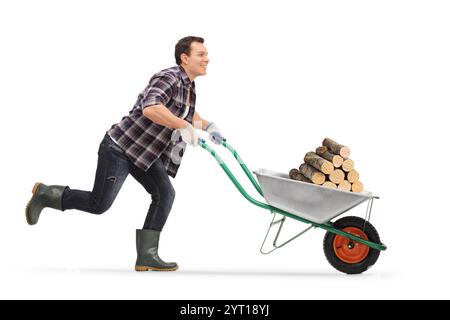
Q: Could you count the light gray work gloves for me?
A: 2